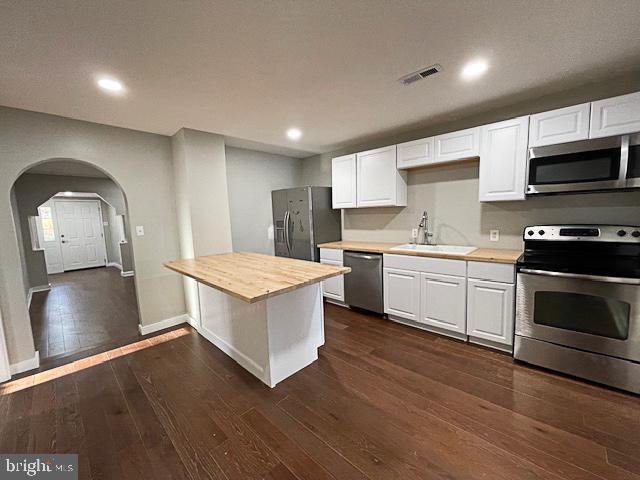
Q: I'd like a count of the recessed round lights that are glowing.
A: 3